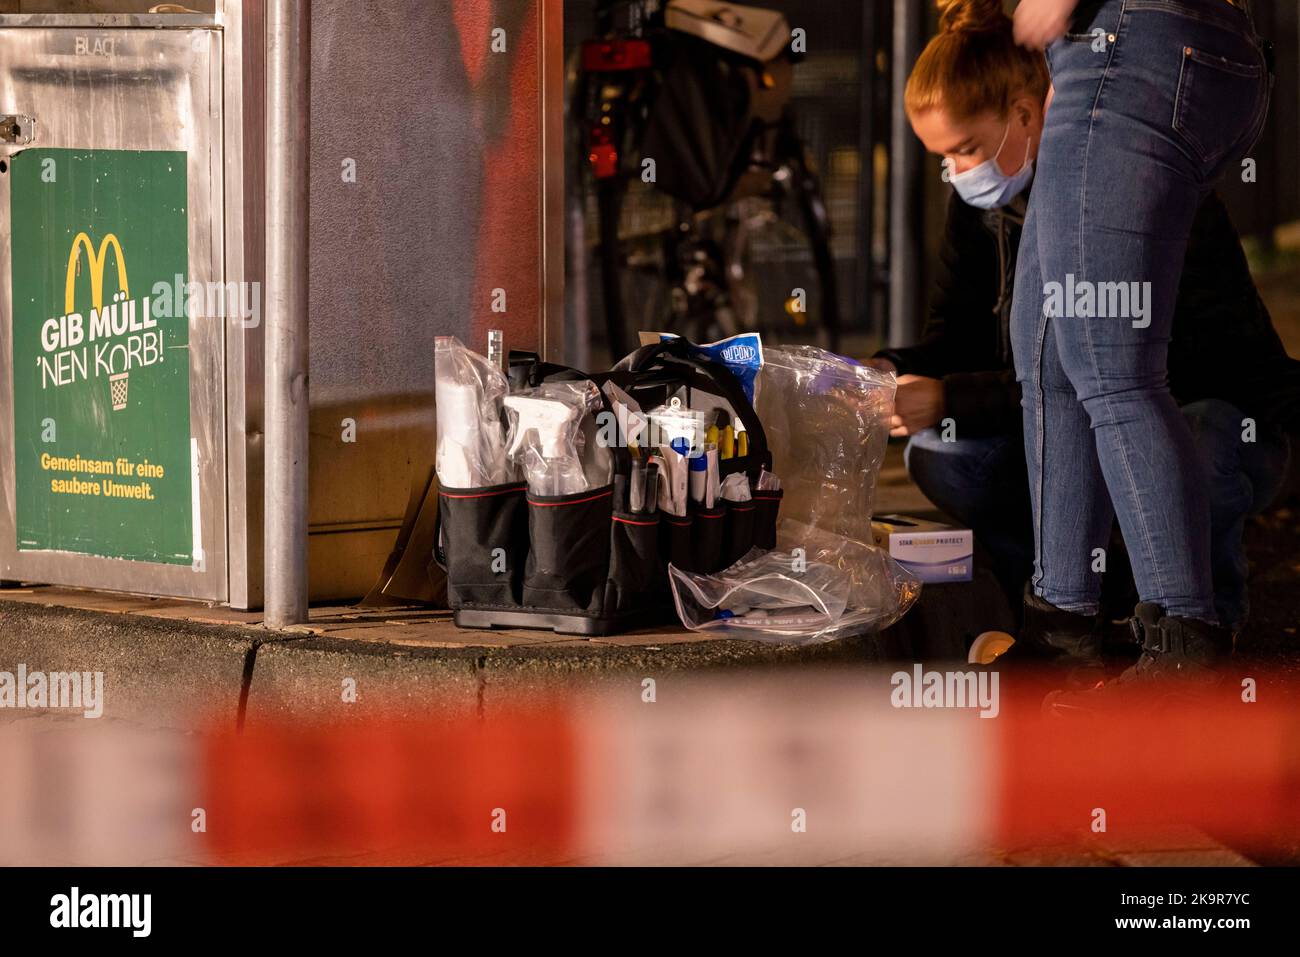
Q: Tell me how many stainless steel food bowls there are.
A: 0